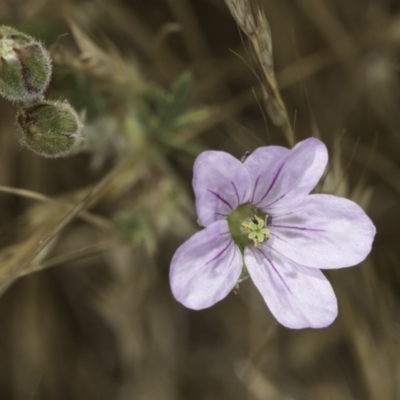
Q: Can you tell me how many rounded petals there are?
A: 5